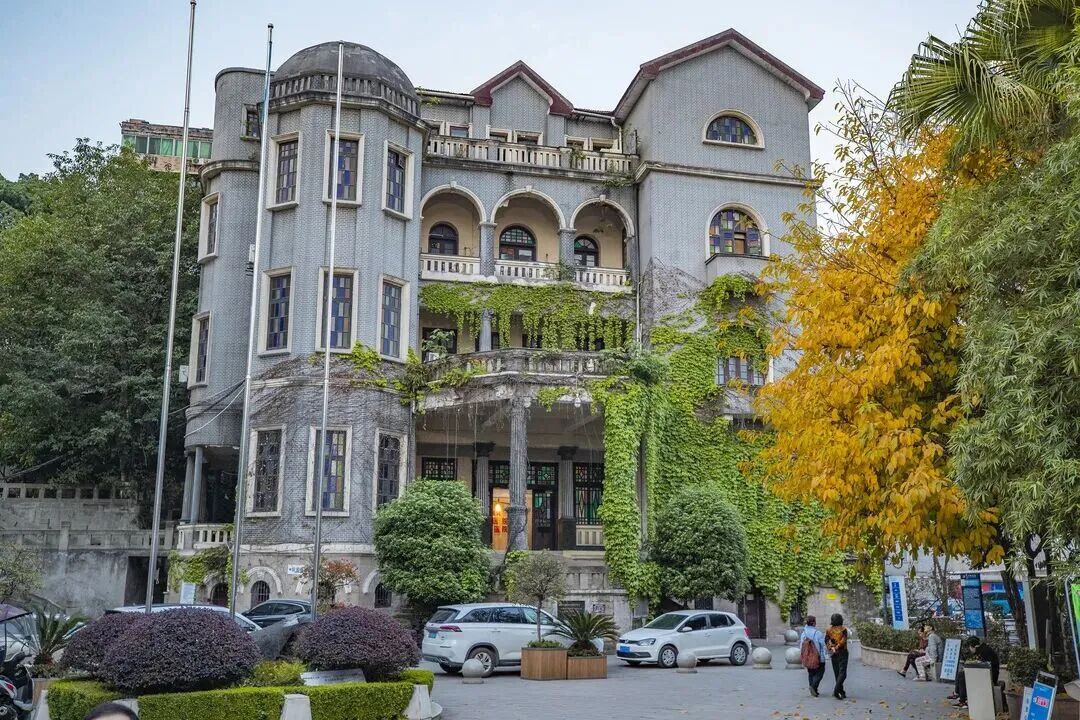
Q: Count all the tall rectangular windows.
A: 11